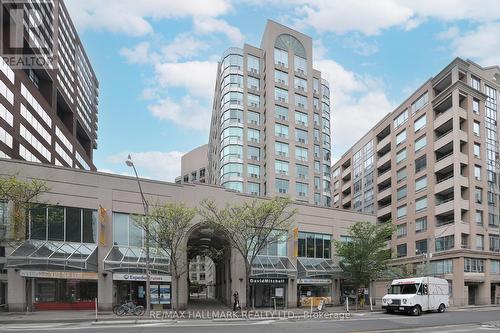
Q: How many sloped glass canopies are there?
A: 4